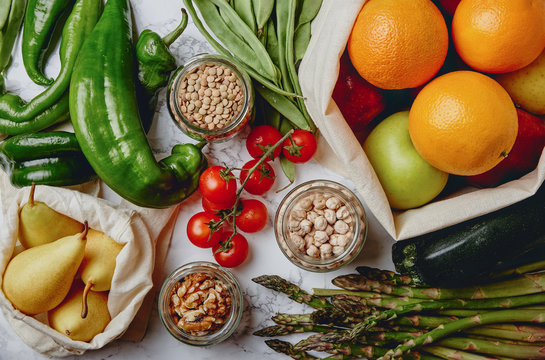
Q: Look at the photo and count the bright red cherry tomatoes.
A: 8